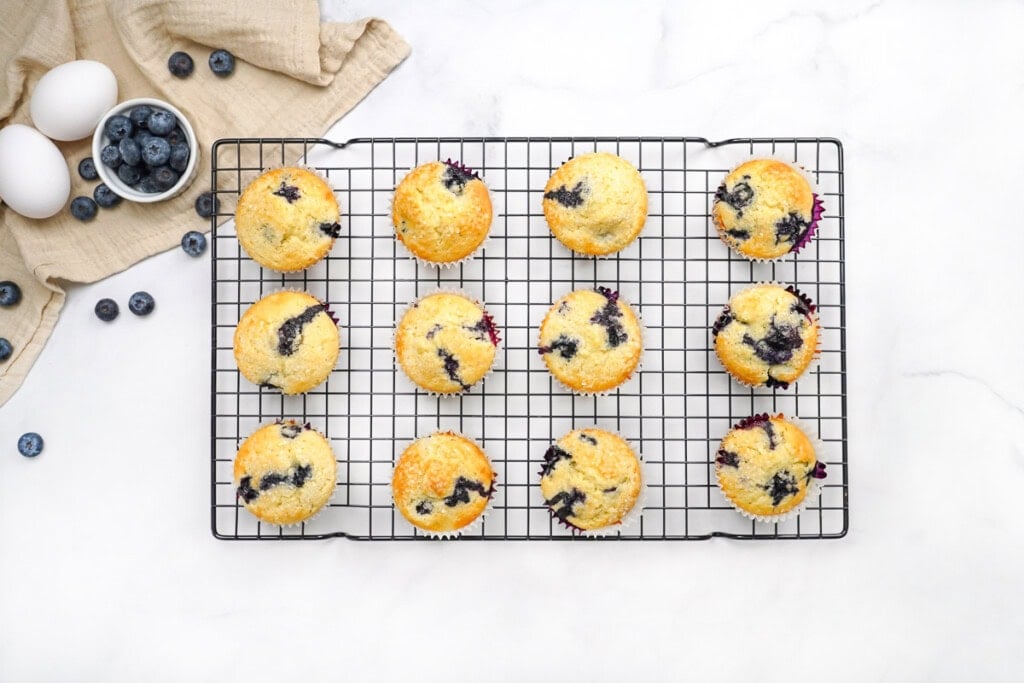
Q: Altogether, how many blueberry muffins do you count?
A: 12